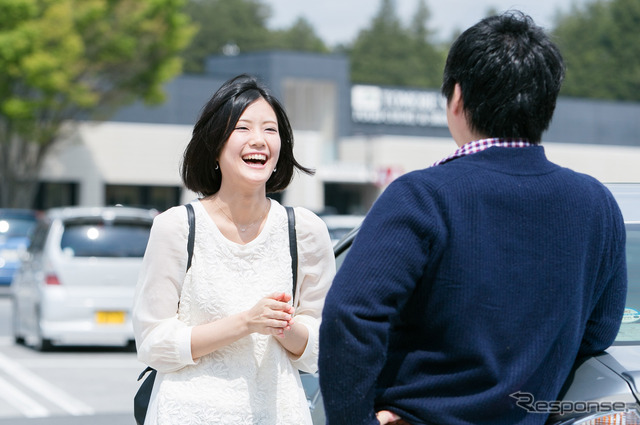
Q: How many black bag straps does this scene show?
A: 2